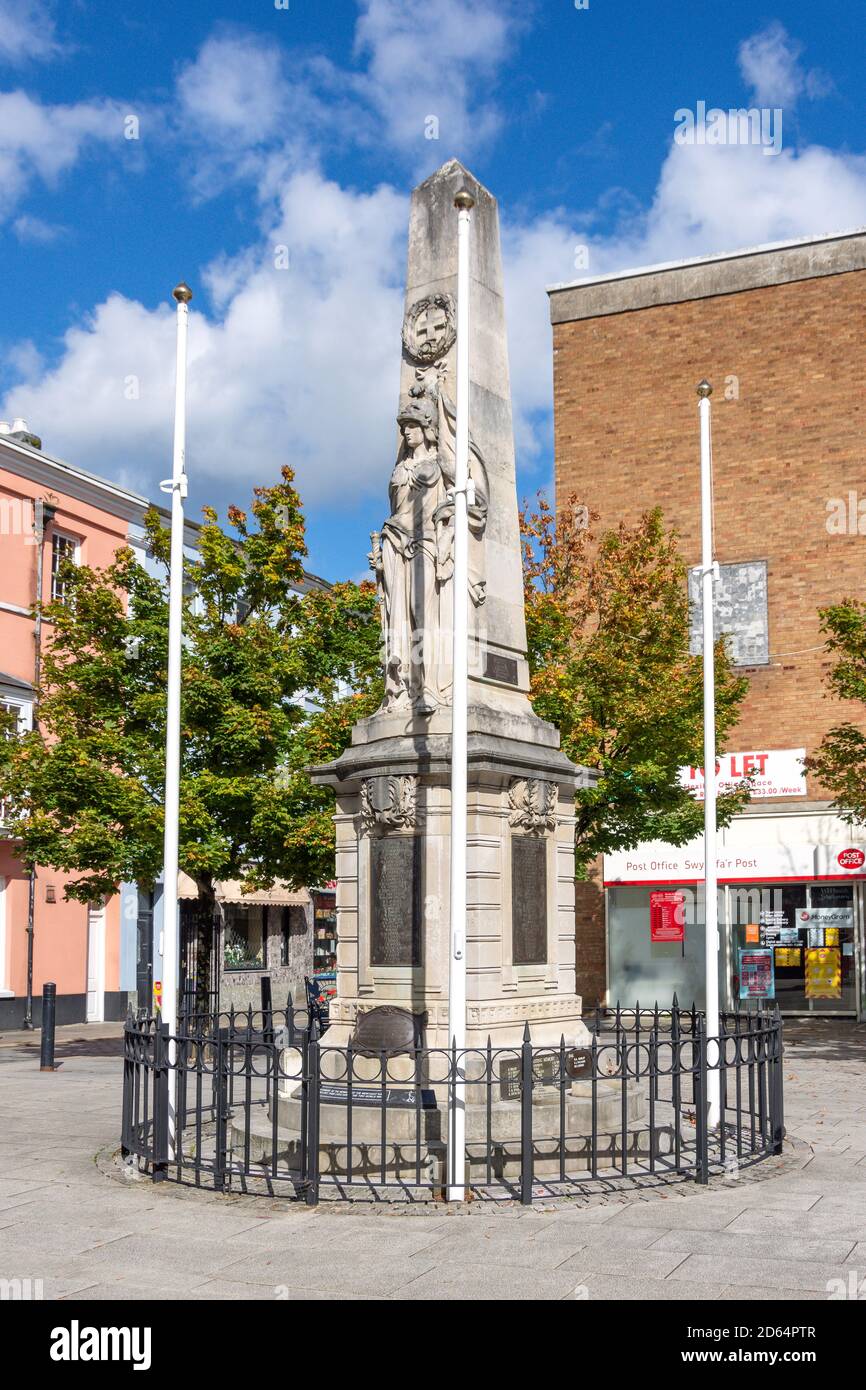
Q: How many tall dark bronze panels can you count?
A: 2